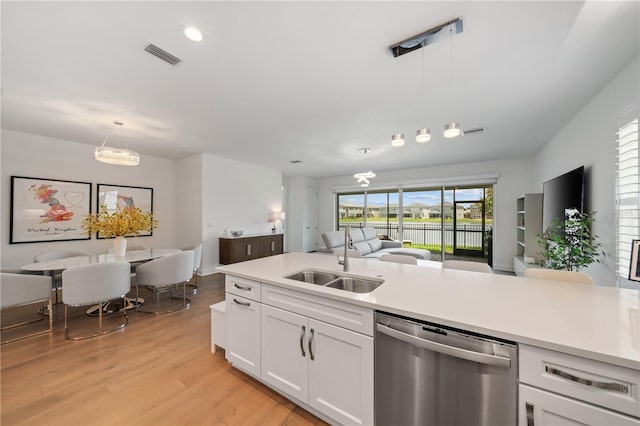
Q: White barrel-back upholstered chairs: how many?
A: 6